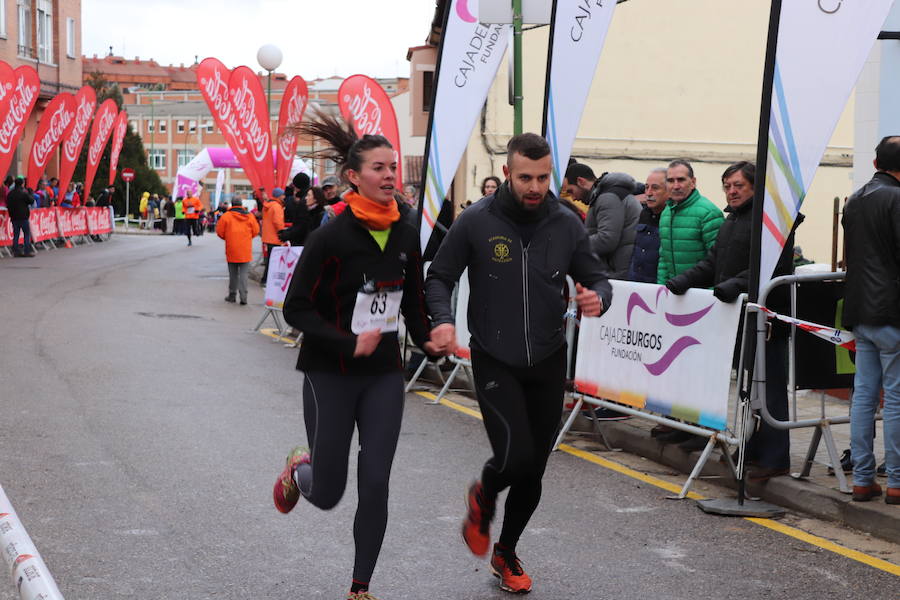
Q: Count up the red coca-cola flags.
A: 10